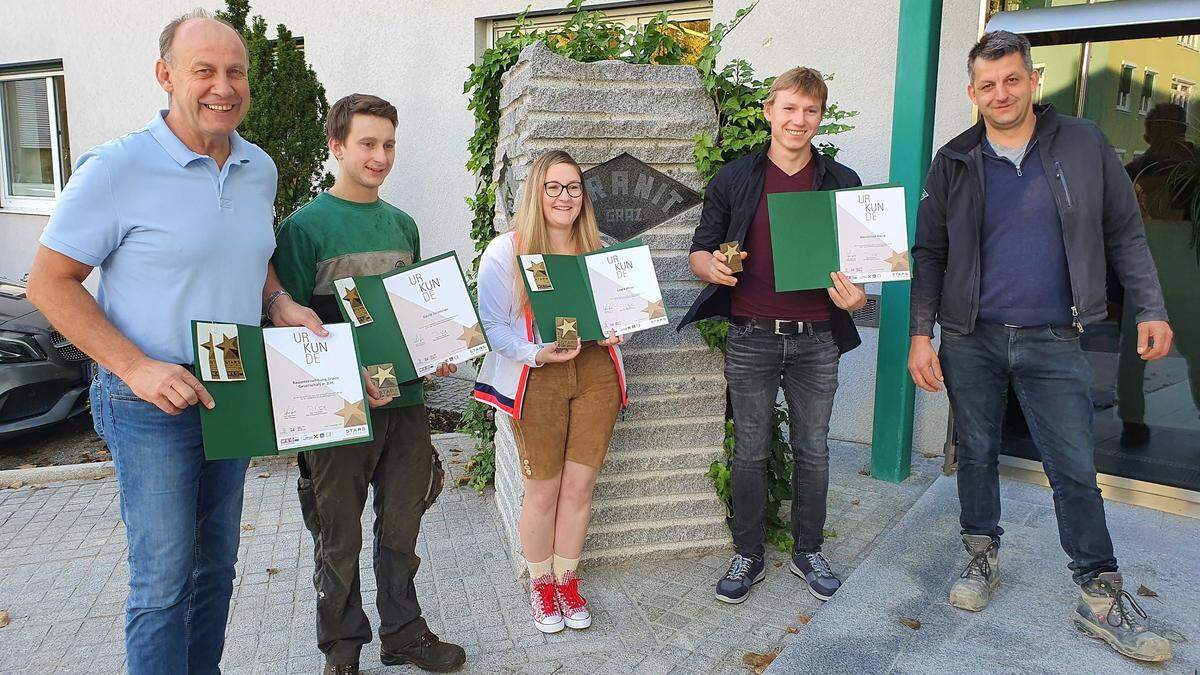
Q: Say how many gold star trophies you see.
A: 3